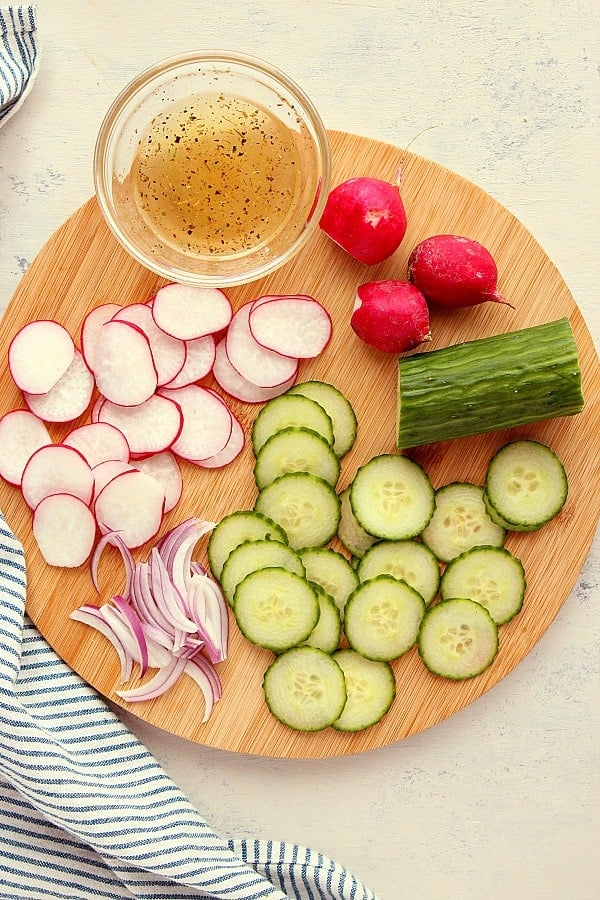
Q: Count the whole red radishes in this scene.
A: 3